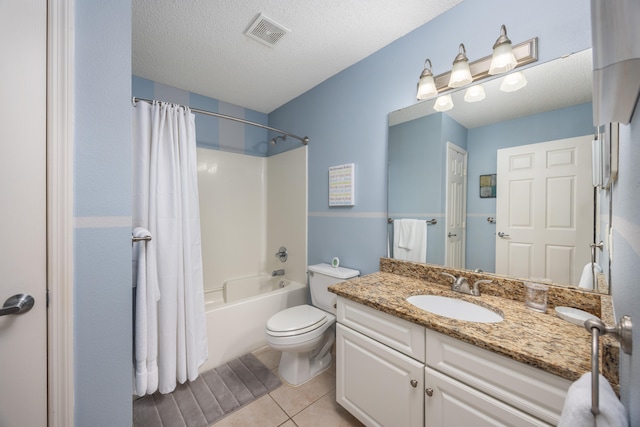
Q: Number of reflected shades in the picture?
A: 3